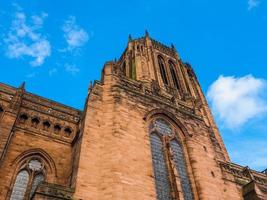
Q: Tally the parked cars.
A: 0